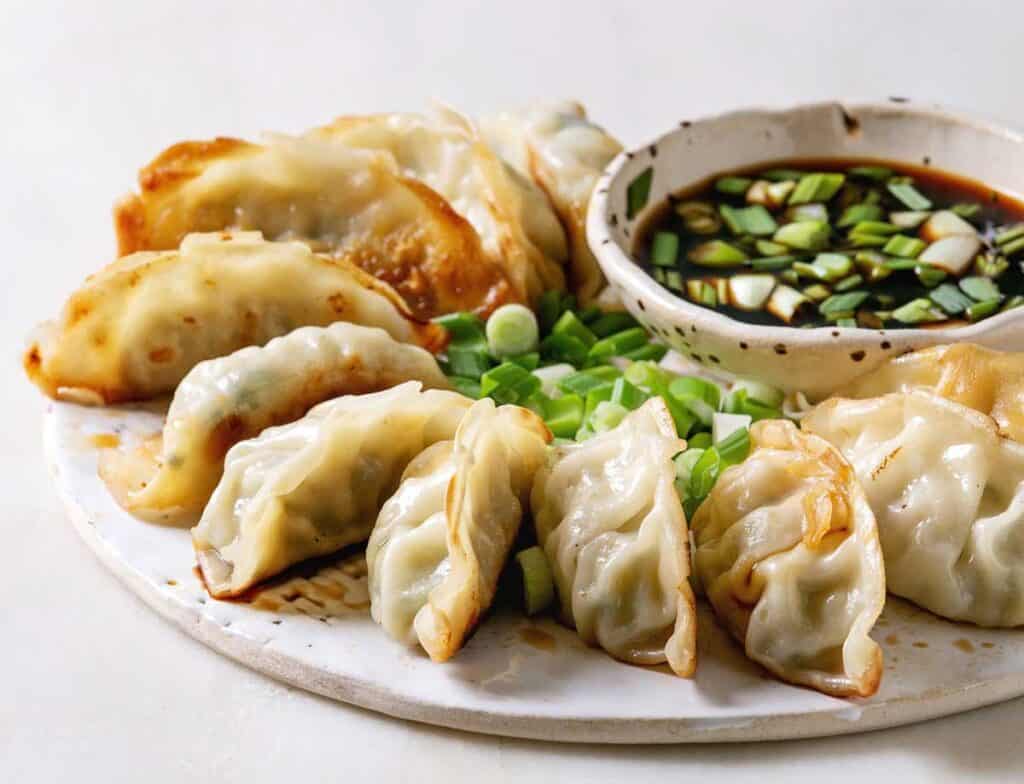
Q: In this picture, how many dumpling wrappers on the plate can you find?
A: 11